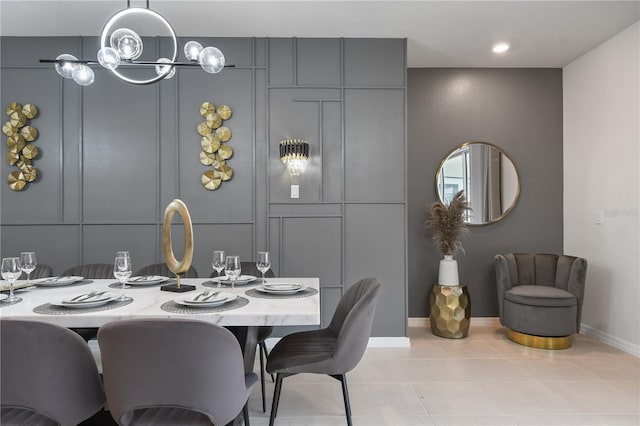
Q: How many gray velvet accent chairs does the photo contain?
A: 1